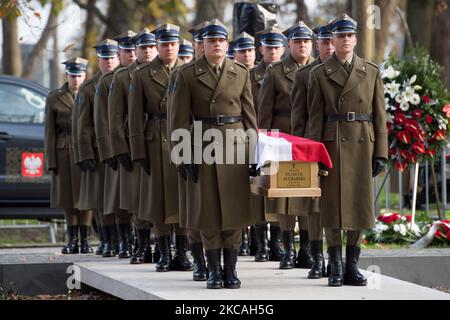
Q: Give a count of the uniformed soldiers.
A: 14